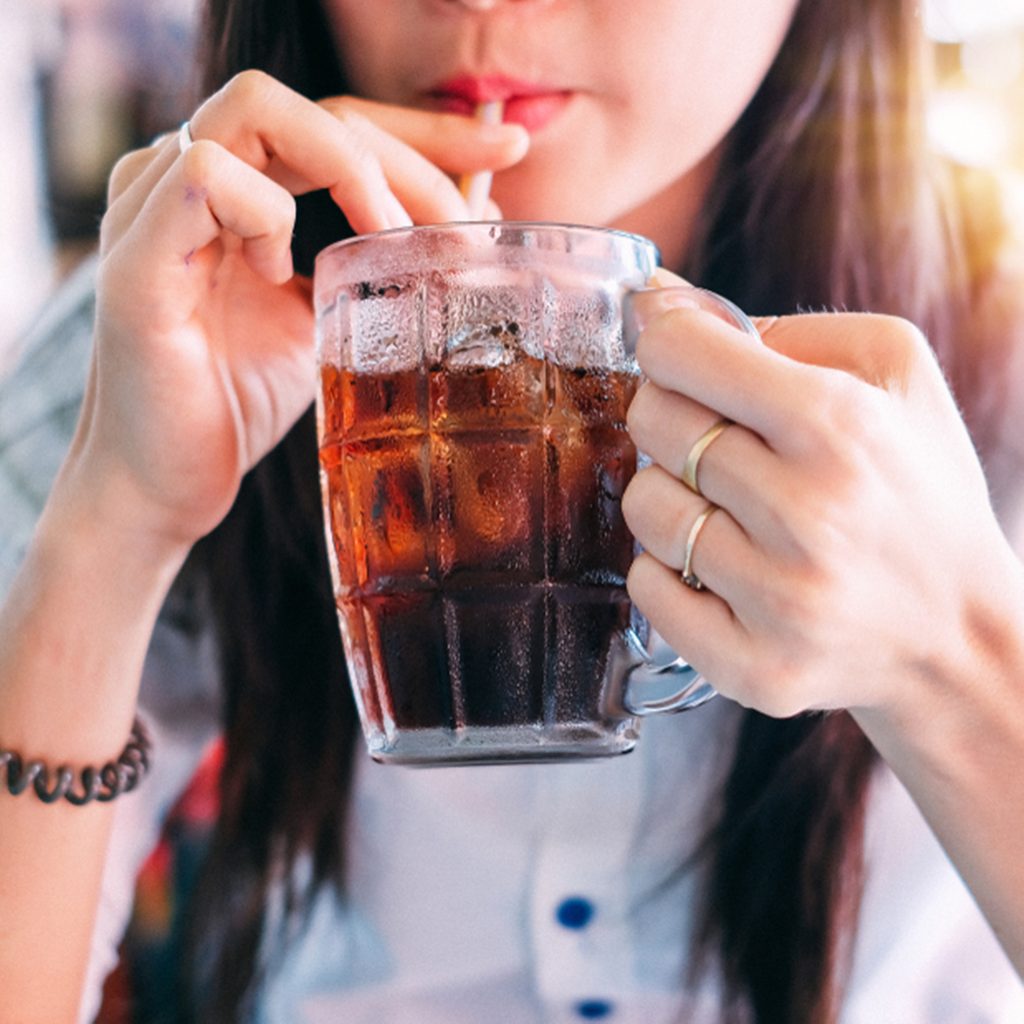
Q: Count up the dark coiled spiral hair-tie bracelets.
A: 1